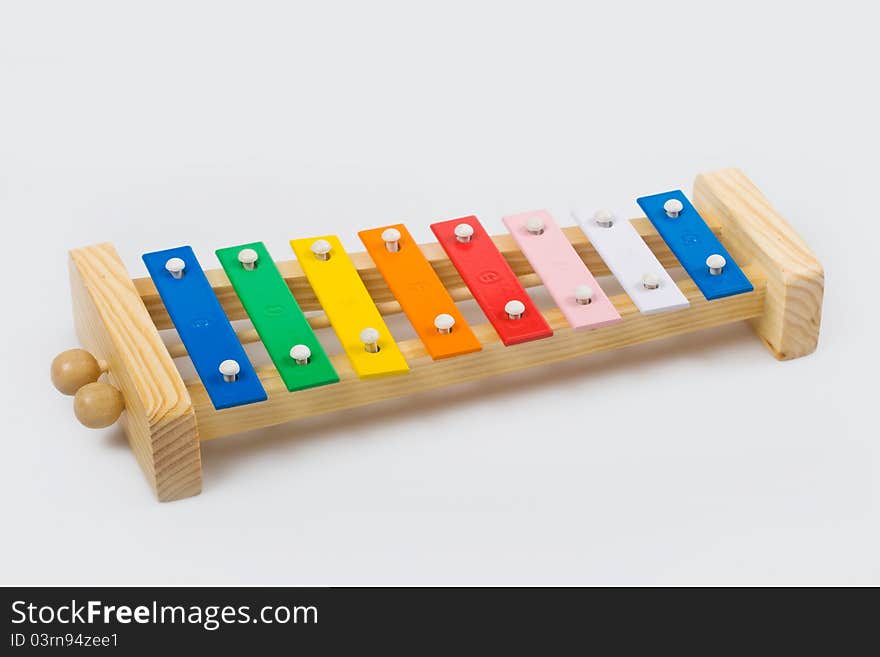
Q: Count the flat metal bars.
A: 8